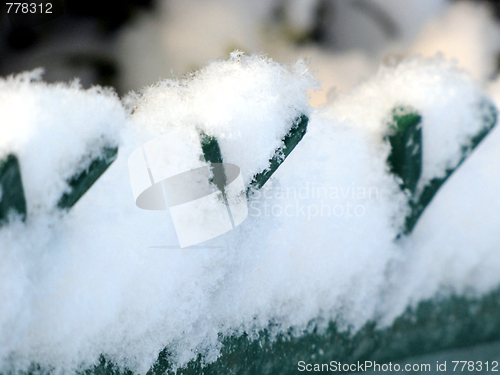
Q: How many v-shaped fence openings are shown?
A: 3